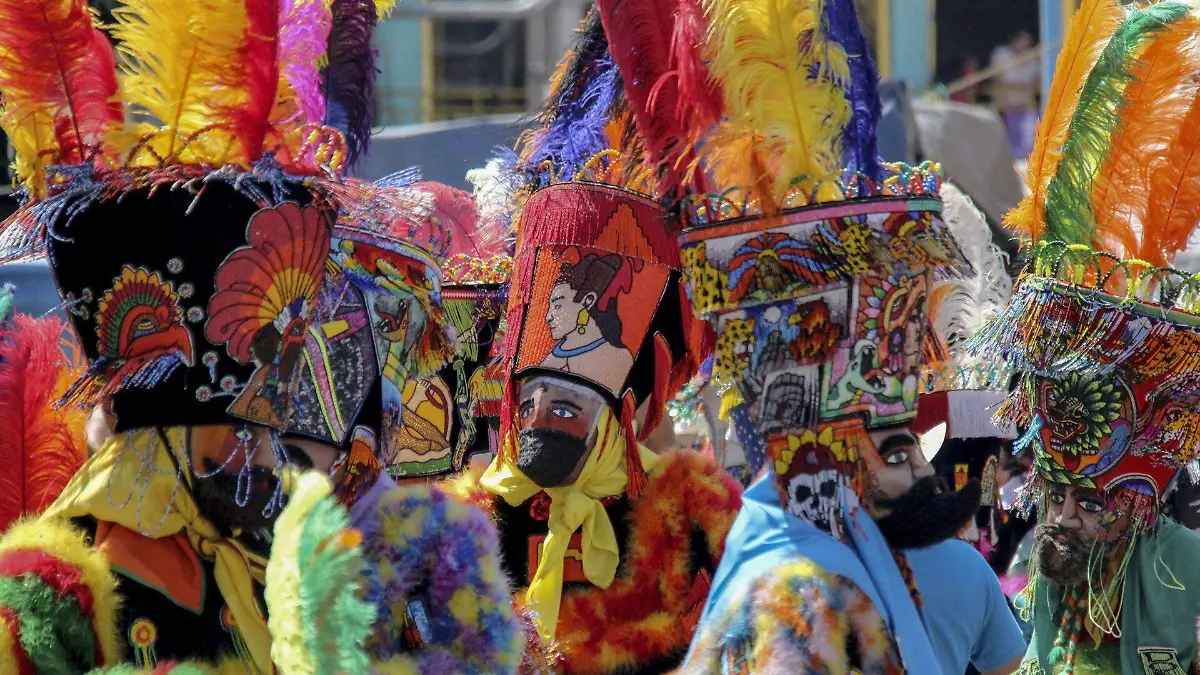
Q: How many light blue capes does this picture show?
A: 1